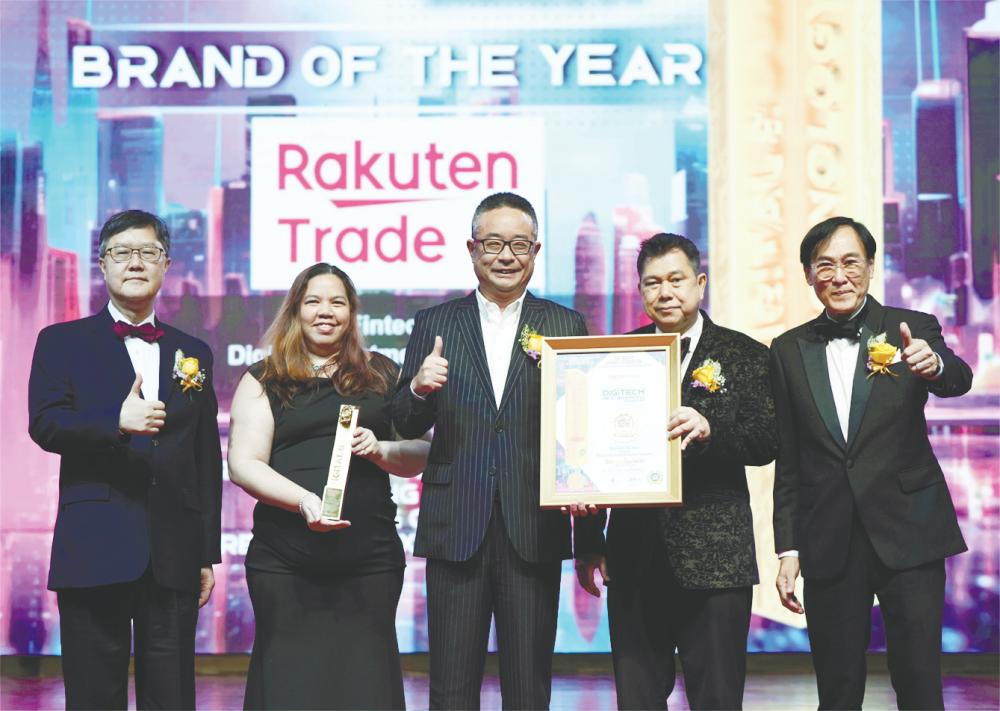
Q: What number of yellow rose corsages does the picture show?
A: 4